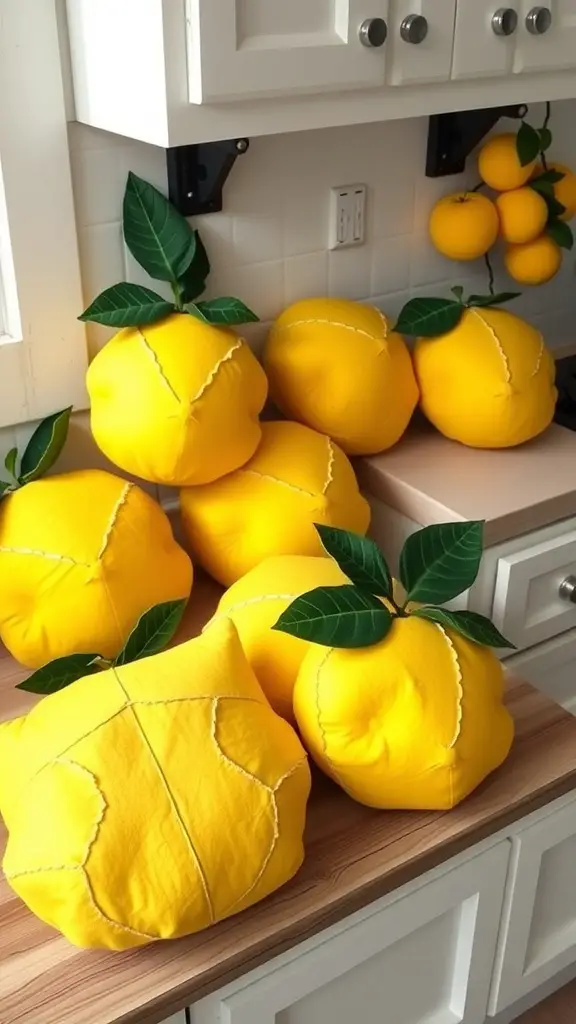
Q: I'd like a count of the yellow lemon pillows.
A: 8